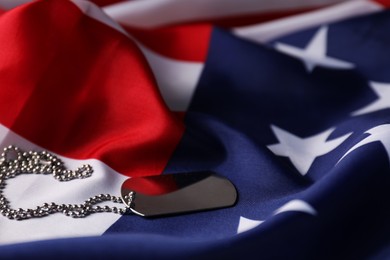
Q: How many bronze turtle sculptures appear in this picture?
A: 0